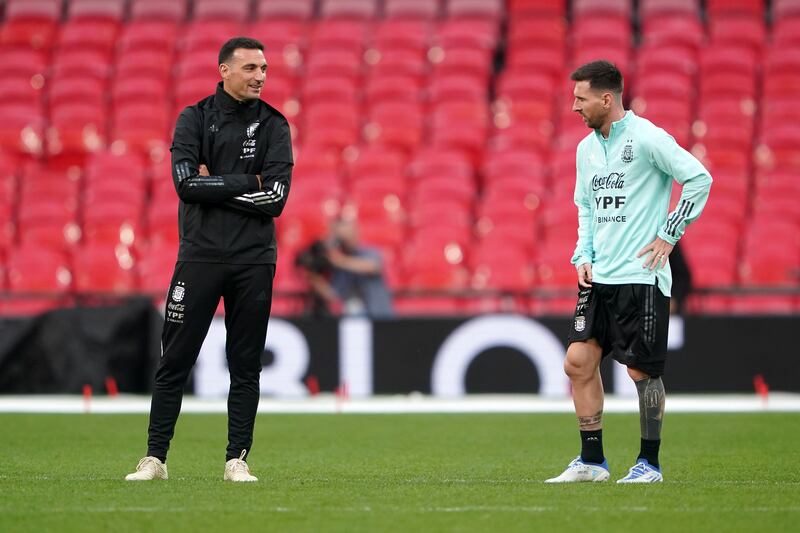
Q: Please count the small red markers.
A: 5